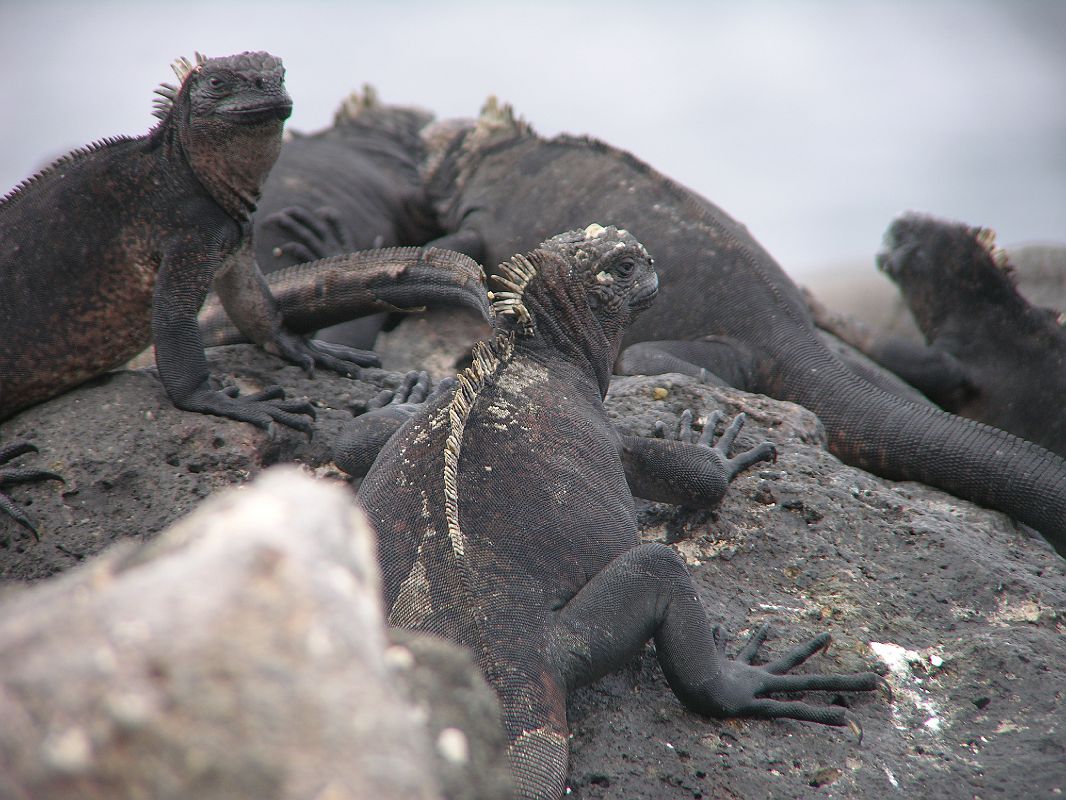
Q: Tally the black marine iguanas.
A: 5